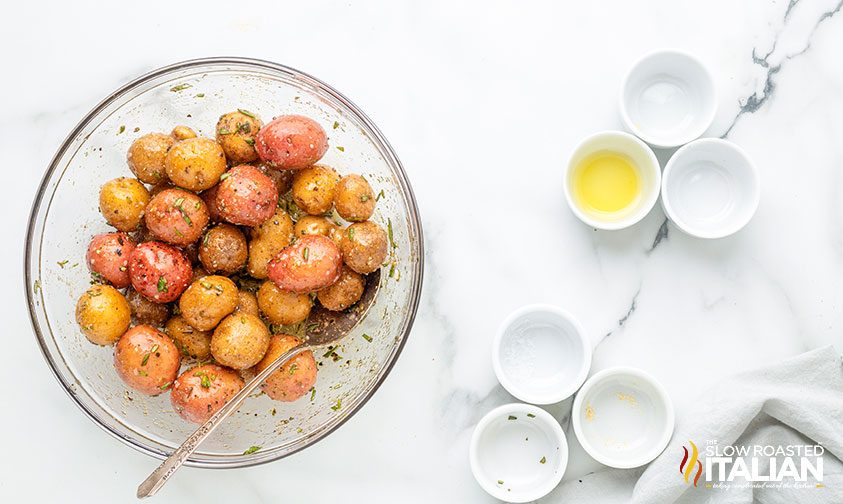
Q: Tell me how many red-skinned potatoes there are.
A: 9